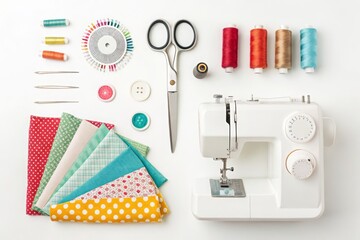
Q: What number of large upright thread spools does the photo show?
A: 4